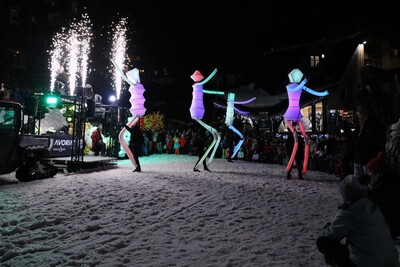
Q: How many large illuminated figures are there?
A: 4